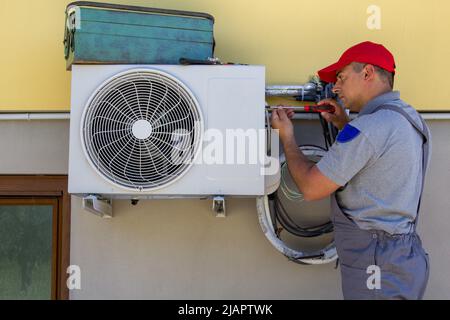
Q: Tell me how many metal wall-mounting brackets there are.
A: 2